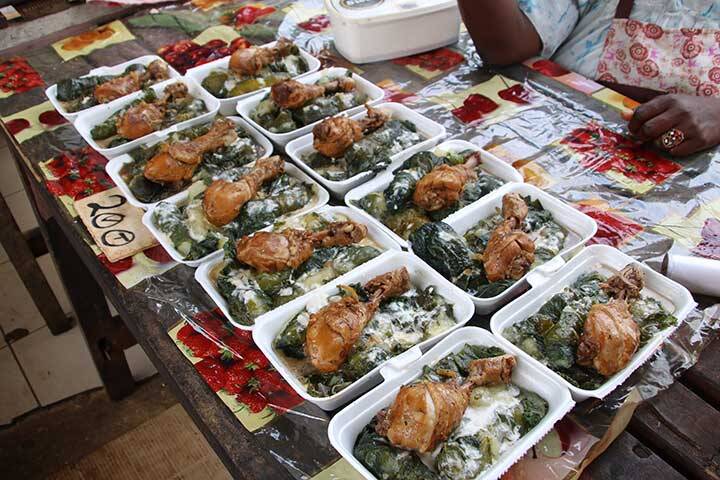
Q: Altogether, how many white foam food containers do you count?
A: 13